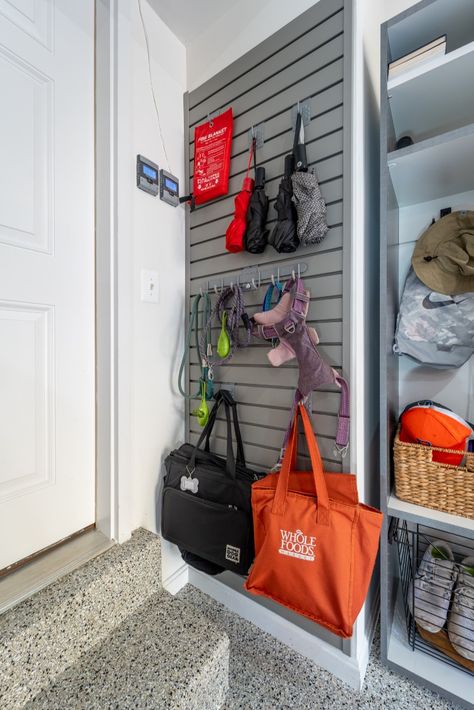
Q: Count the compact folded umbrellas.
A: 4